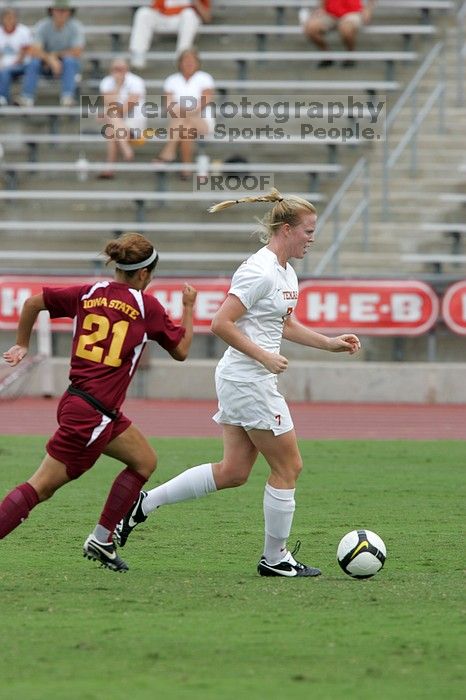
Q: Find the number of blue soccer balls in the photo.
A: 0